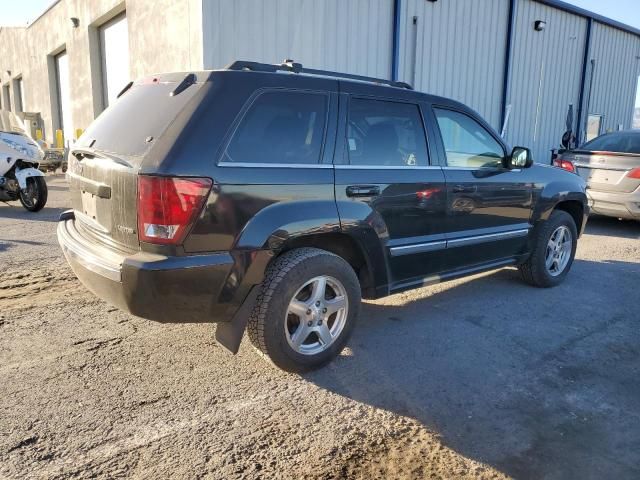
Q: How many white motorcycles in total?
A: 1